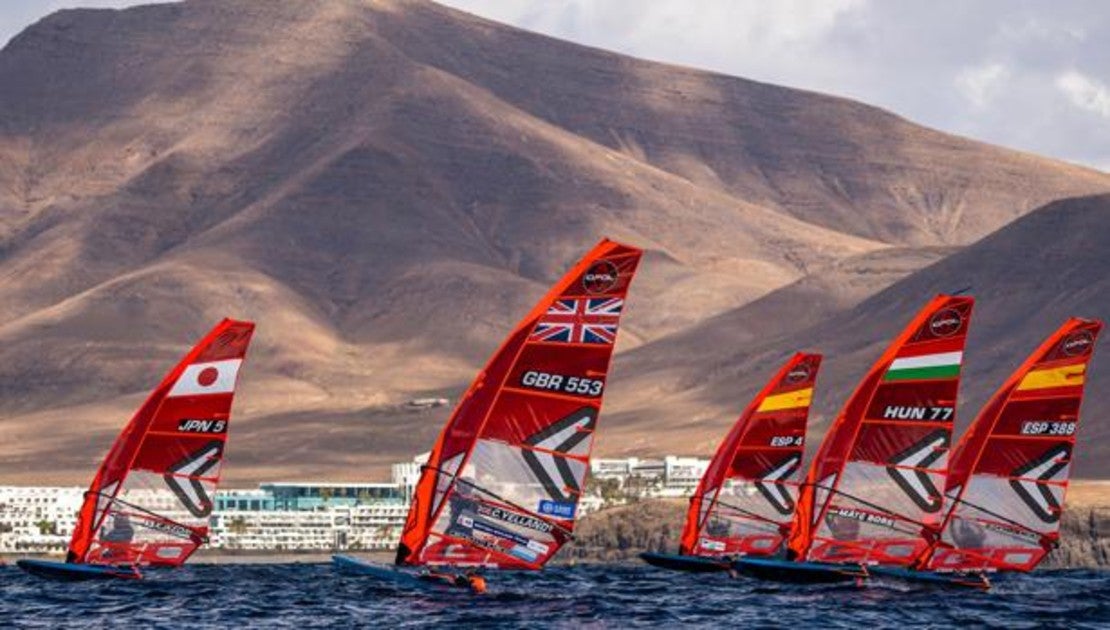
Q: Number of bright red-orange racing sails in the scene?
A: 5